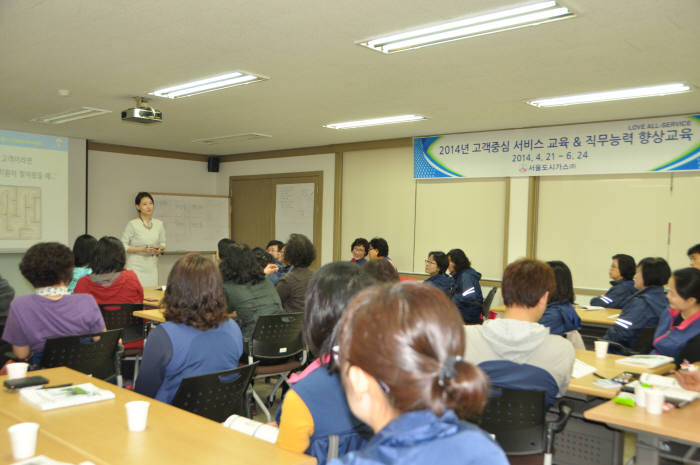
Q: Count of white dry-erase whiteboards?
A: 1